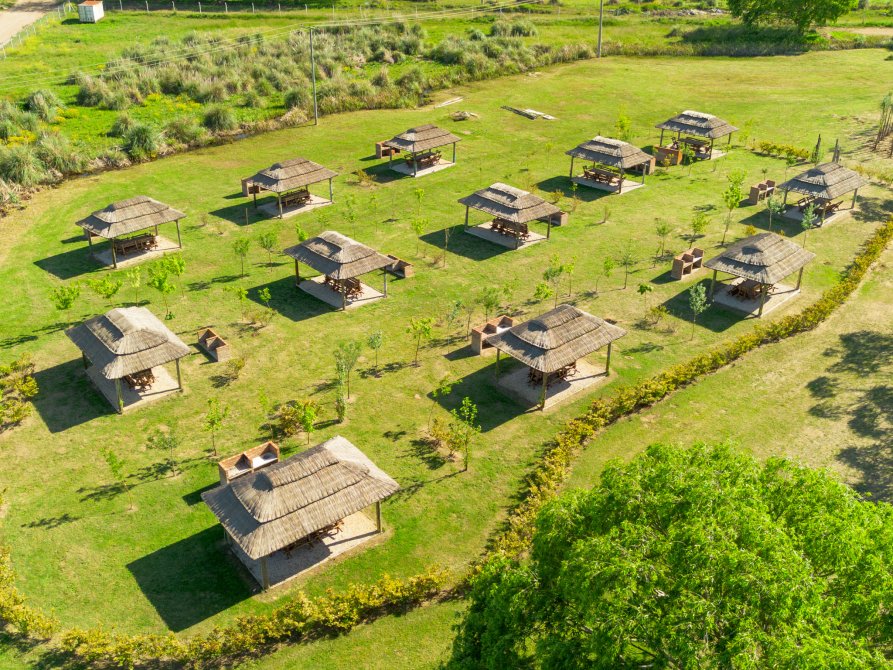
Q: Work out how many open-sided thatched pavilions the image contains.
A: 12